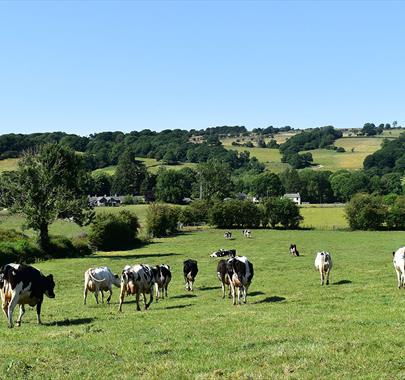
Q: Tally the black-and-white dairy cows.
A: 13